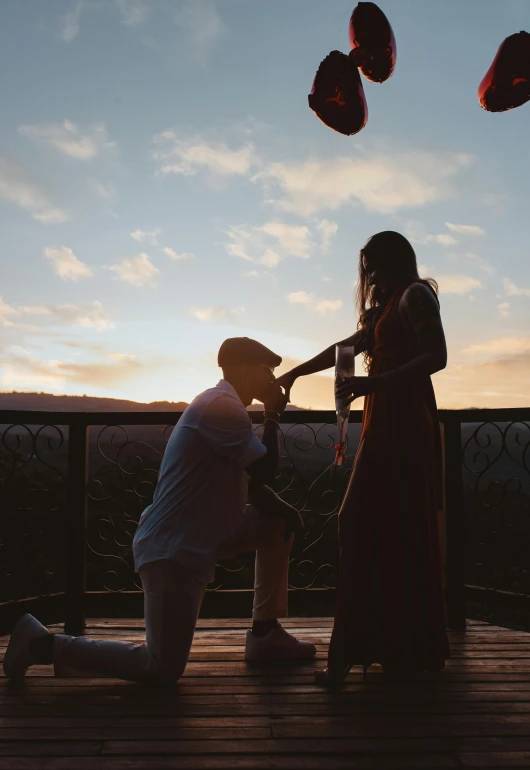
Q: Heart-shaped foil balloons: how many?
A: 3